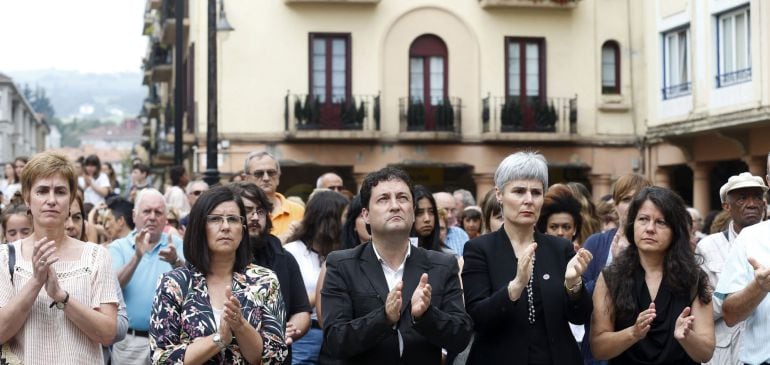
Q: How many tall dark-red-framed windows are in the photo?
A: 3